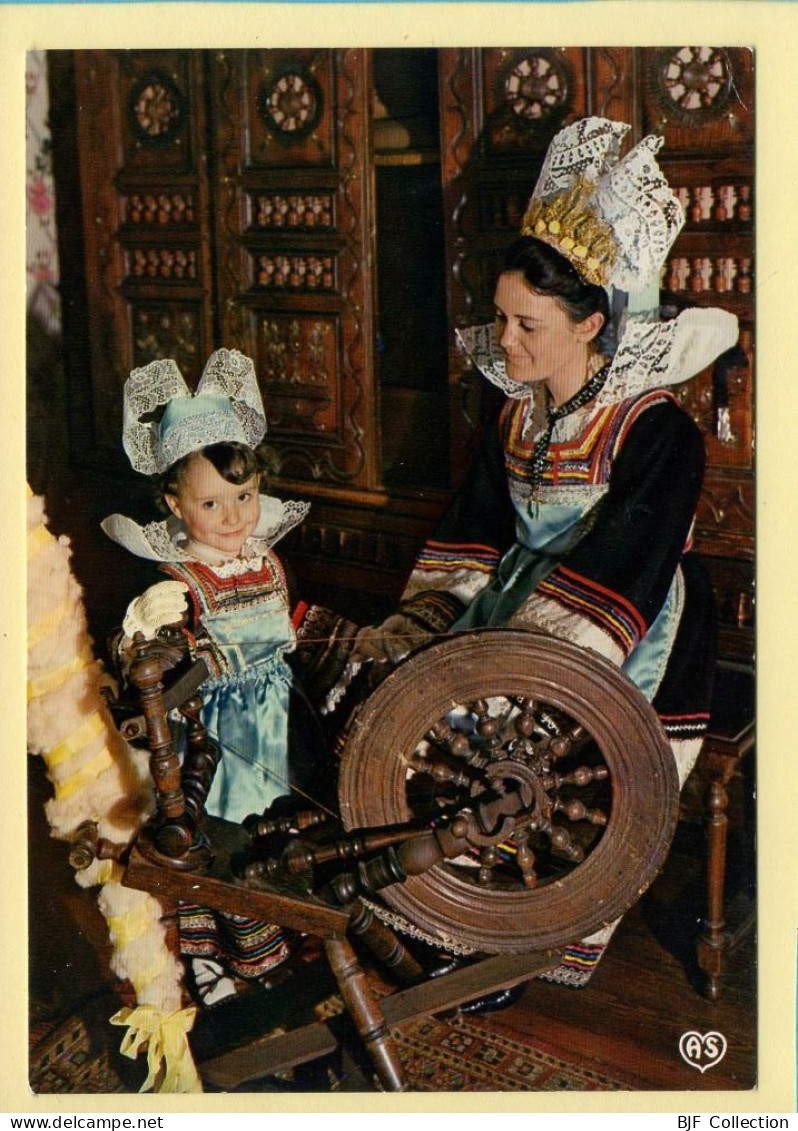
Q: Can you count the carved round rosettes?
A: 4